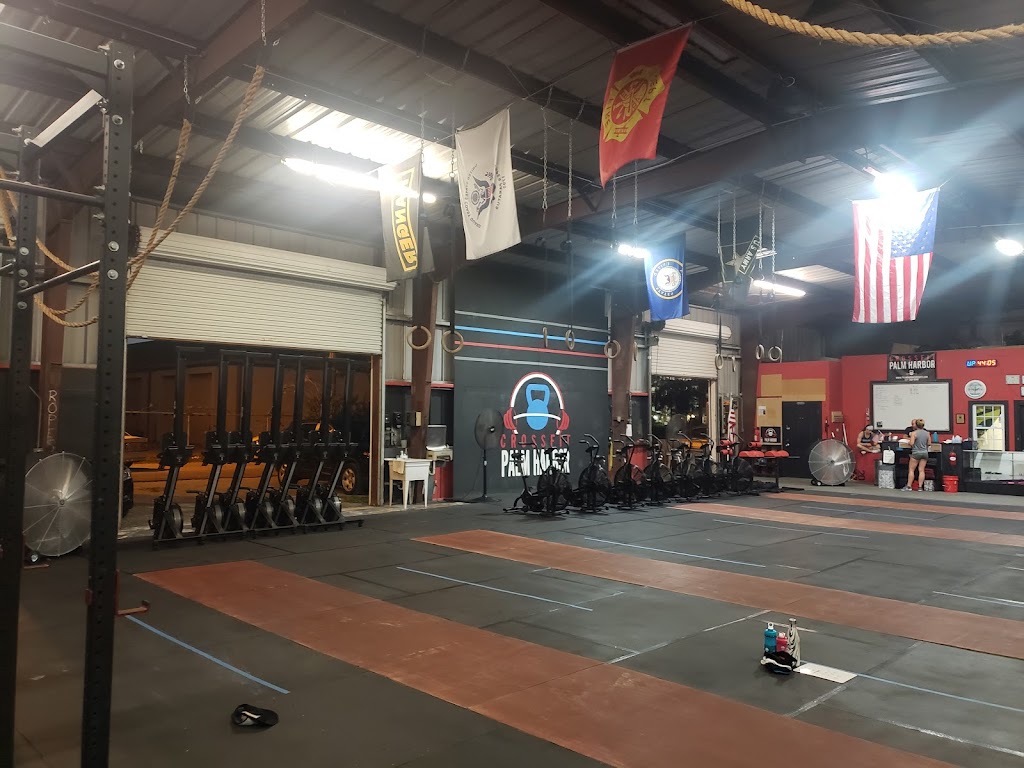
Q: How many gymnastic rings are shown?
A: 10